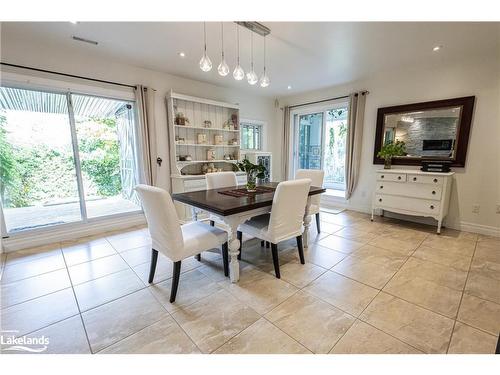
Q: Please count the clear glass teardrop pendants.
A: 5